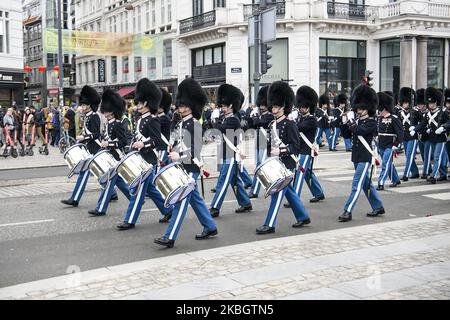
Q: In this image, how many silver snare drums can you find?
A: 5